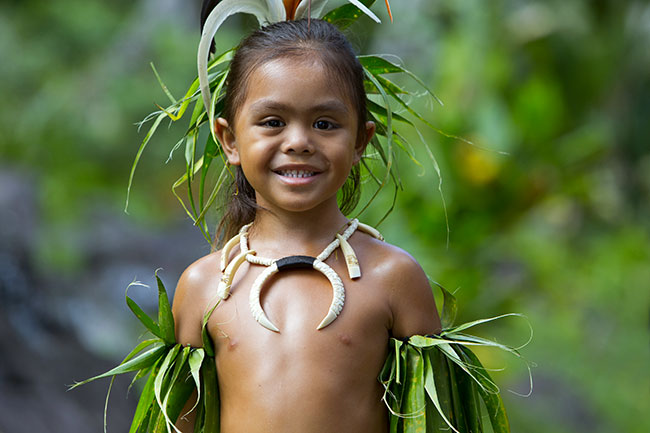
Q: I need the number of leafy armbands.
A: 2